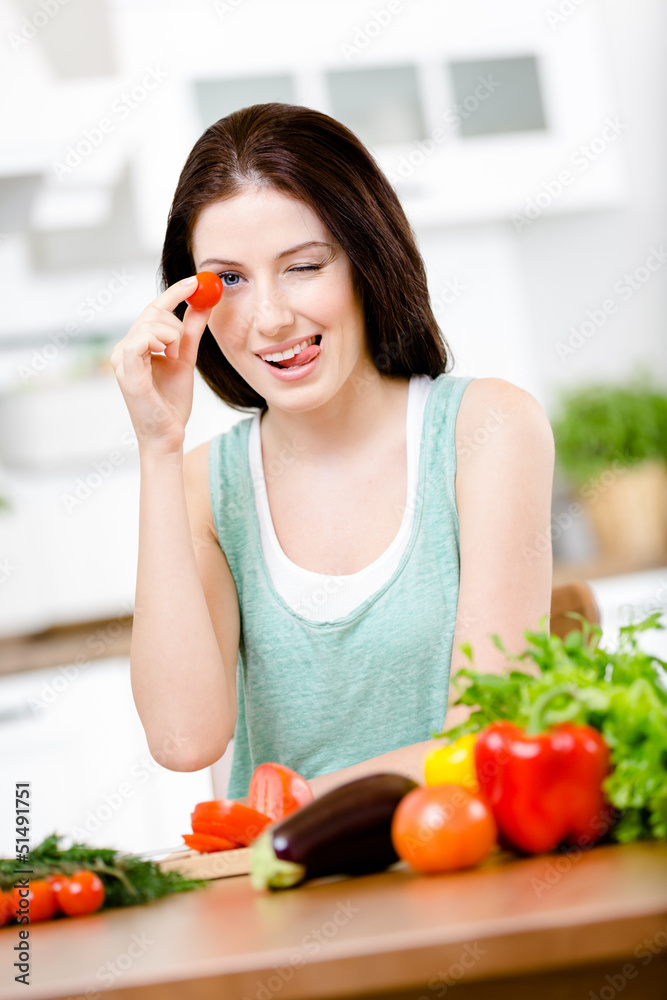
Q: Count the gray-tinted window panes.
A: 3